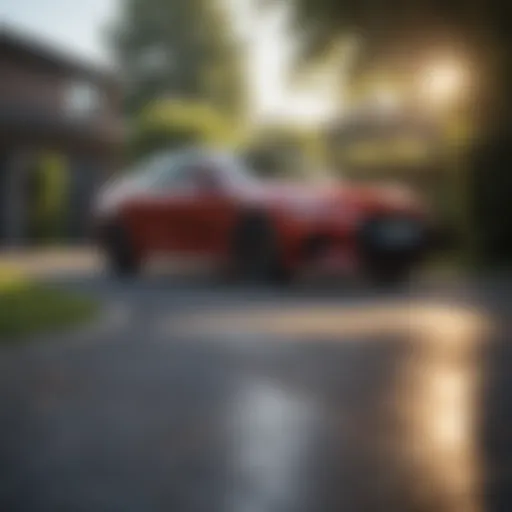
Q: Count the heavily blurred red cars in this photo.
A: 1